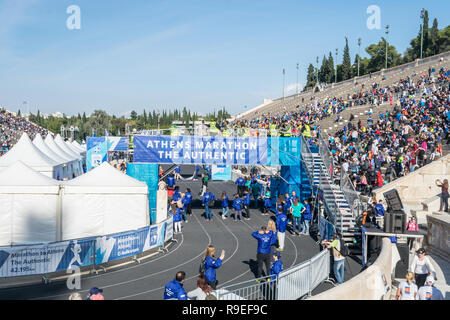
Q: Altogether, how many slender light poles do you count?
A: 7